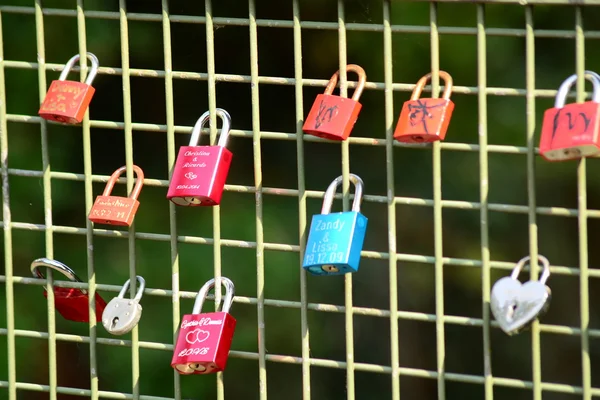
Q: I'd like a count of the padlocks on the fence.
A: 11